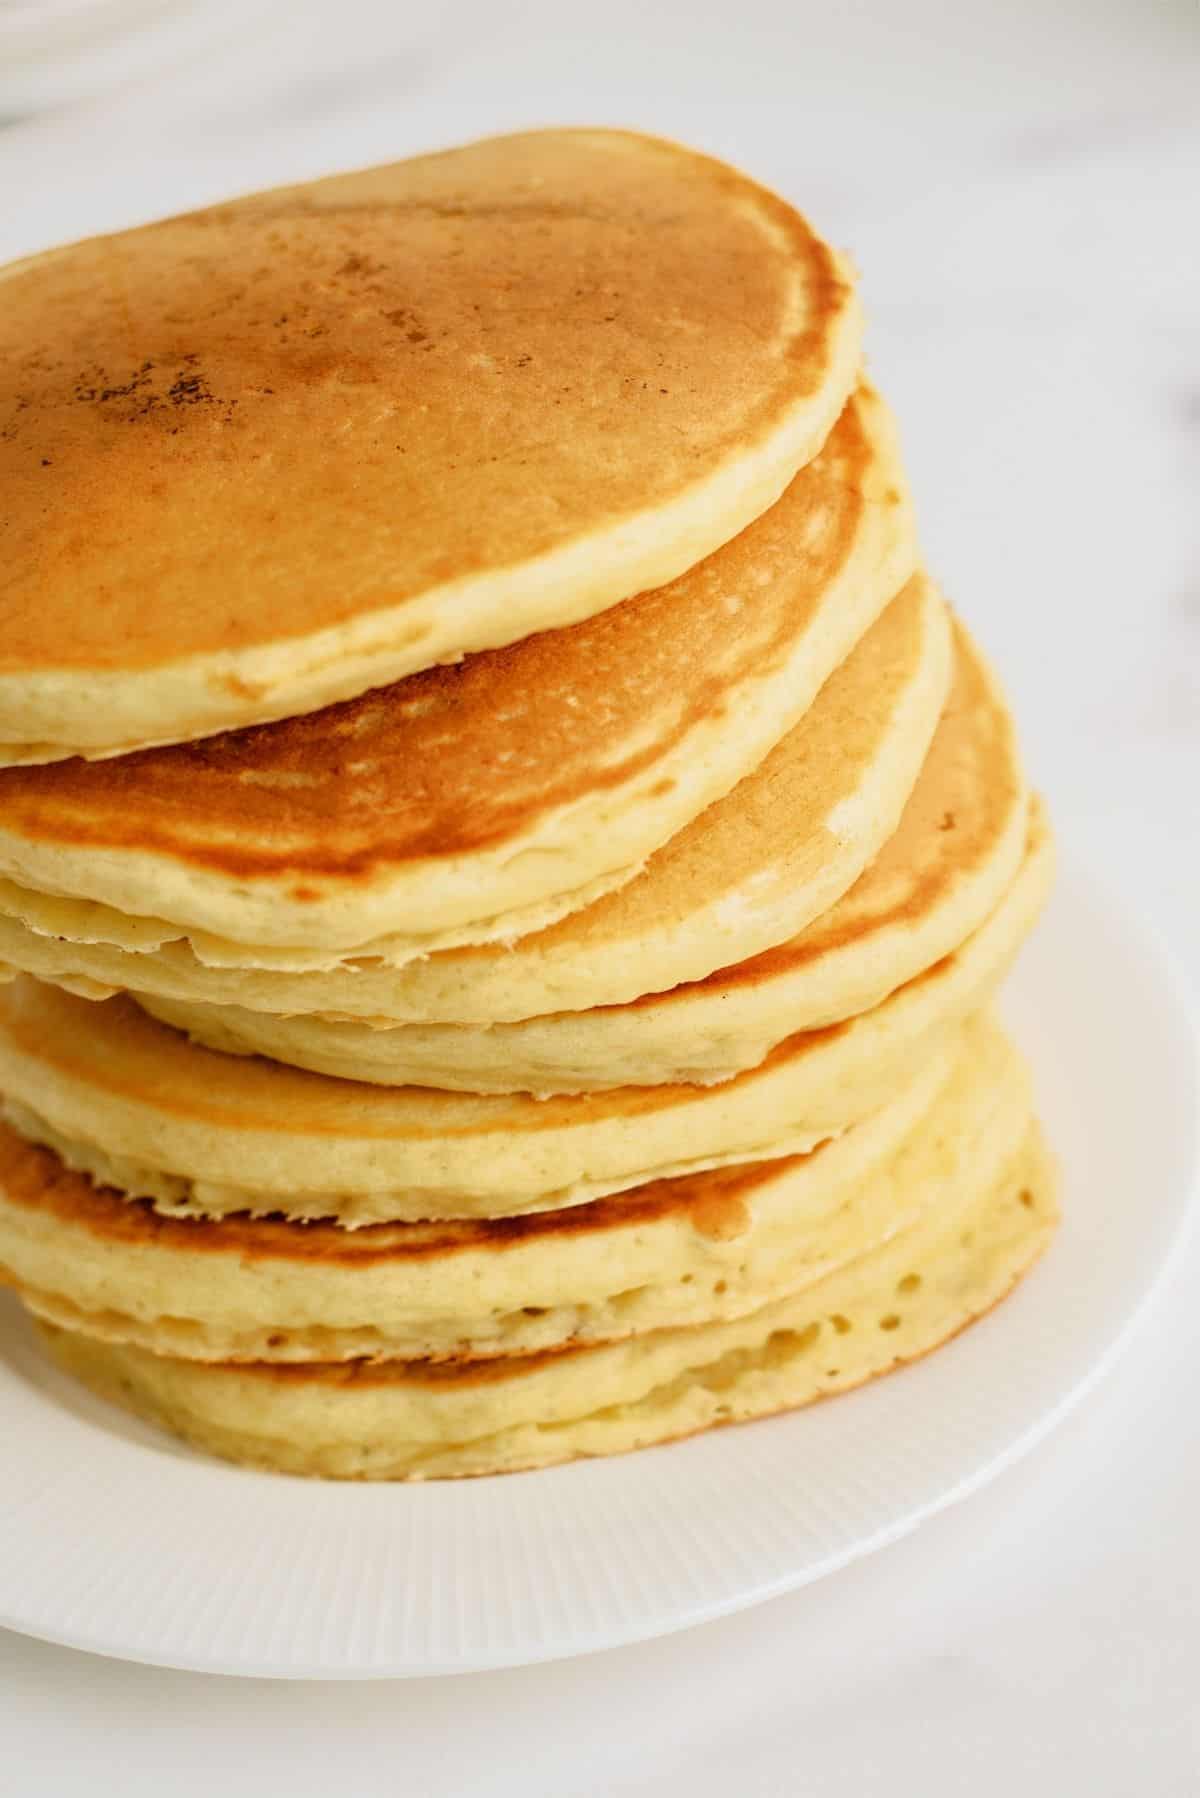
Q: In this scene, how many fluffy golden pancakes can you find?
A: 7